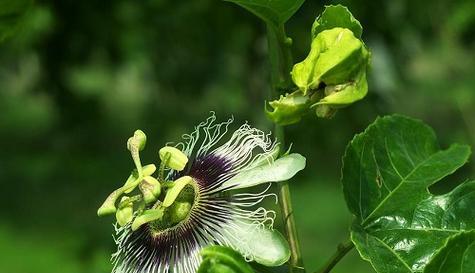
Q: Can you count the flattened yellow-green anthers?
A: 5